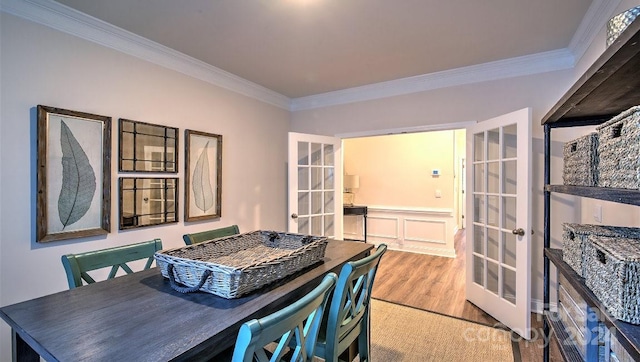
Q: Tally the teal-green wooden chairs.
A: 4